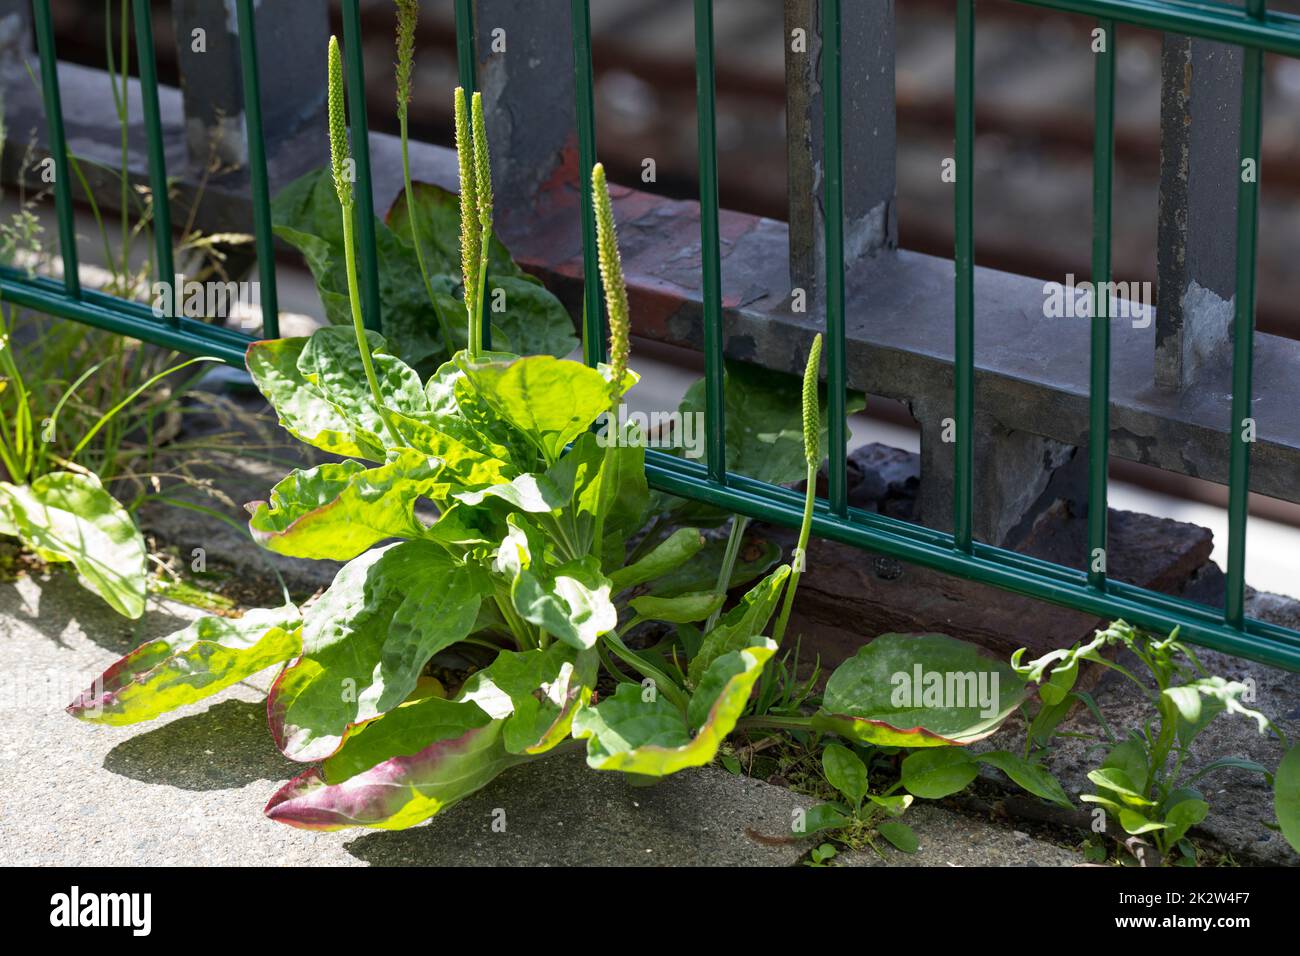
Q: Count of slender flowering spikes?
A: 6